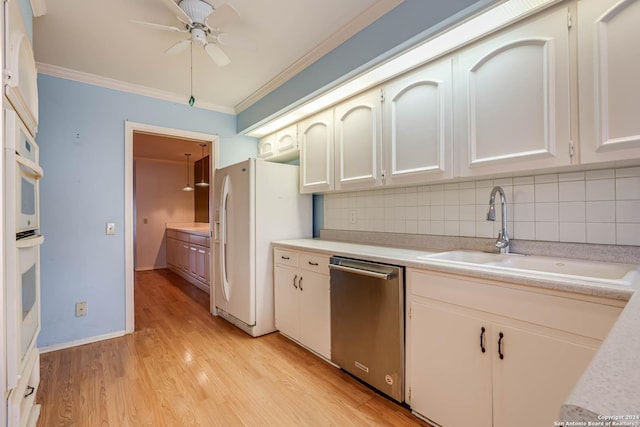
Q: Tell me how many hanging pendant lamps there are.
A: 2